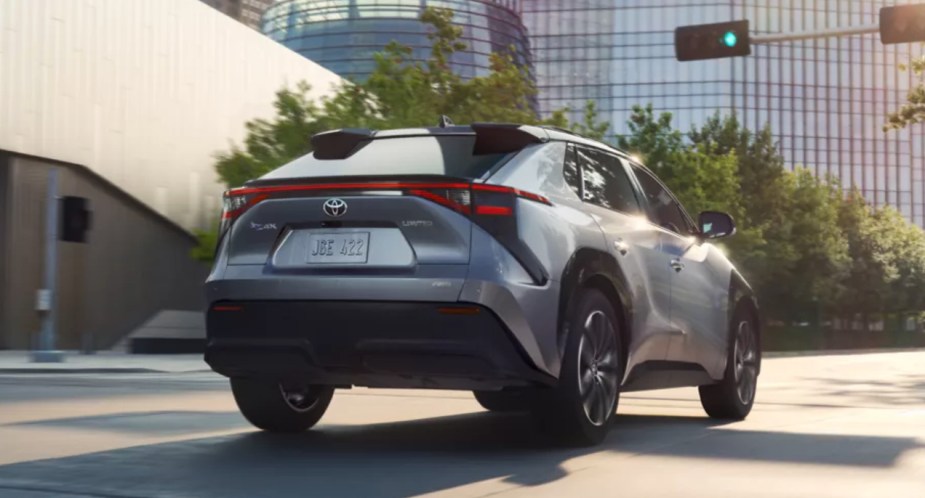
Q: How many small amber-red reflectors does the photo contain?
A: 2